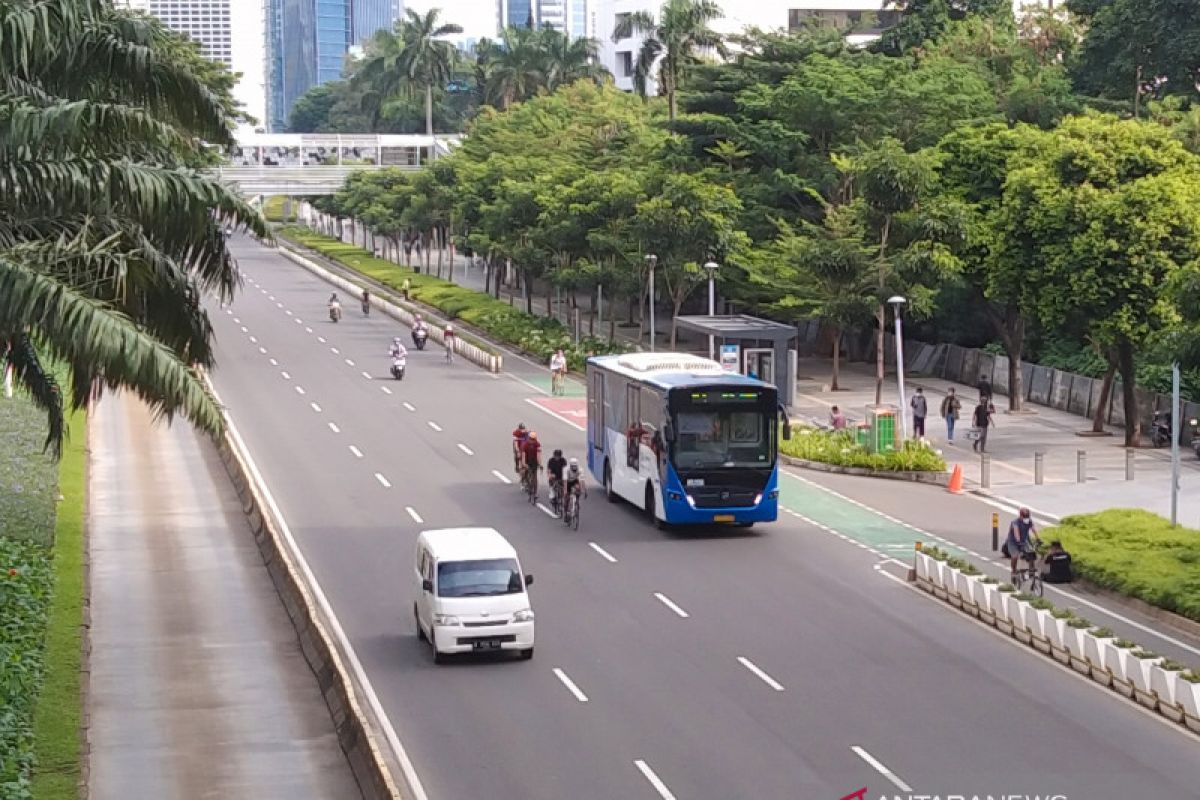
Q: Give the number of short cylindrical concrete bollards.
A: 4